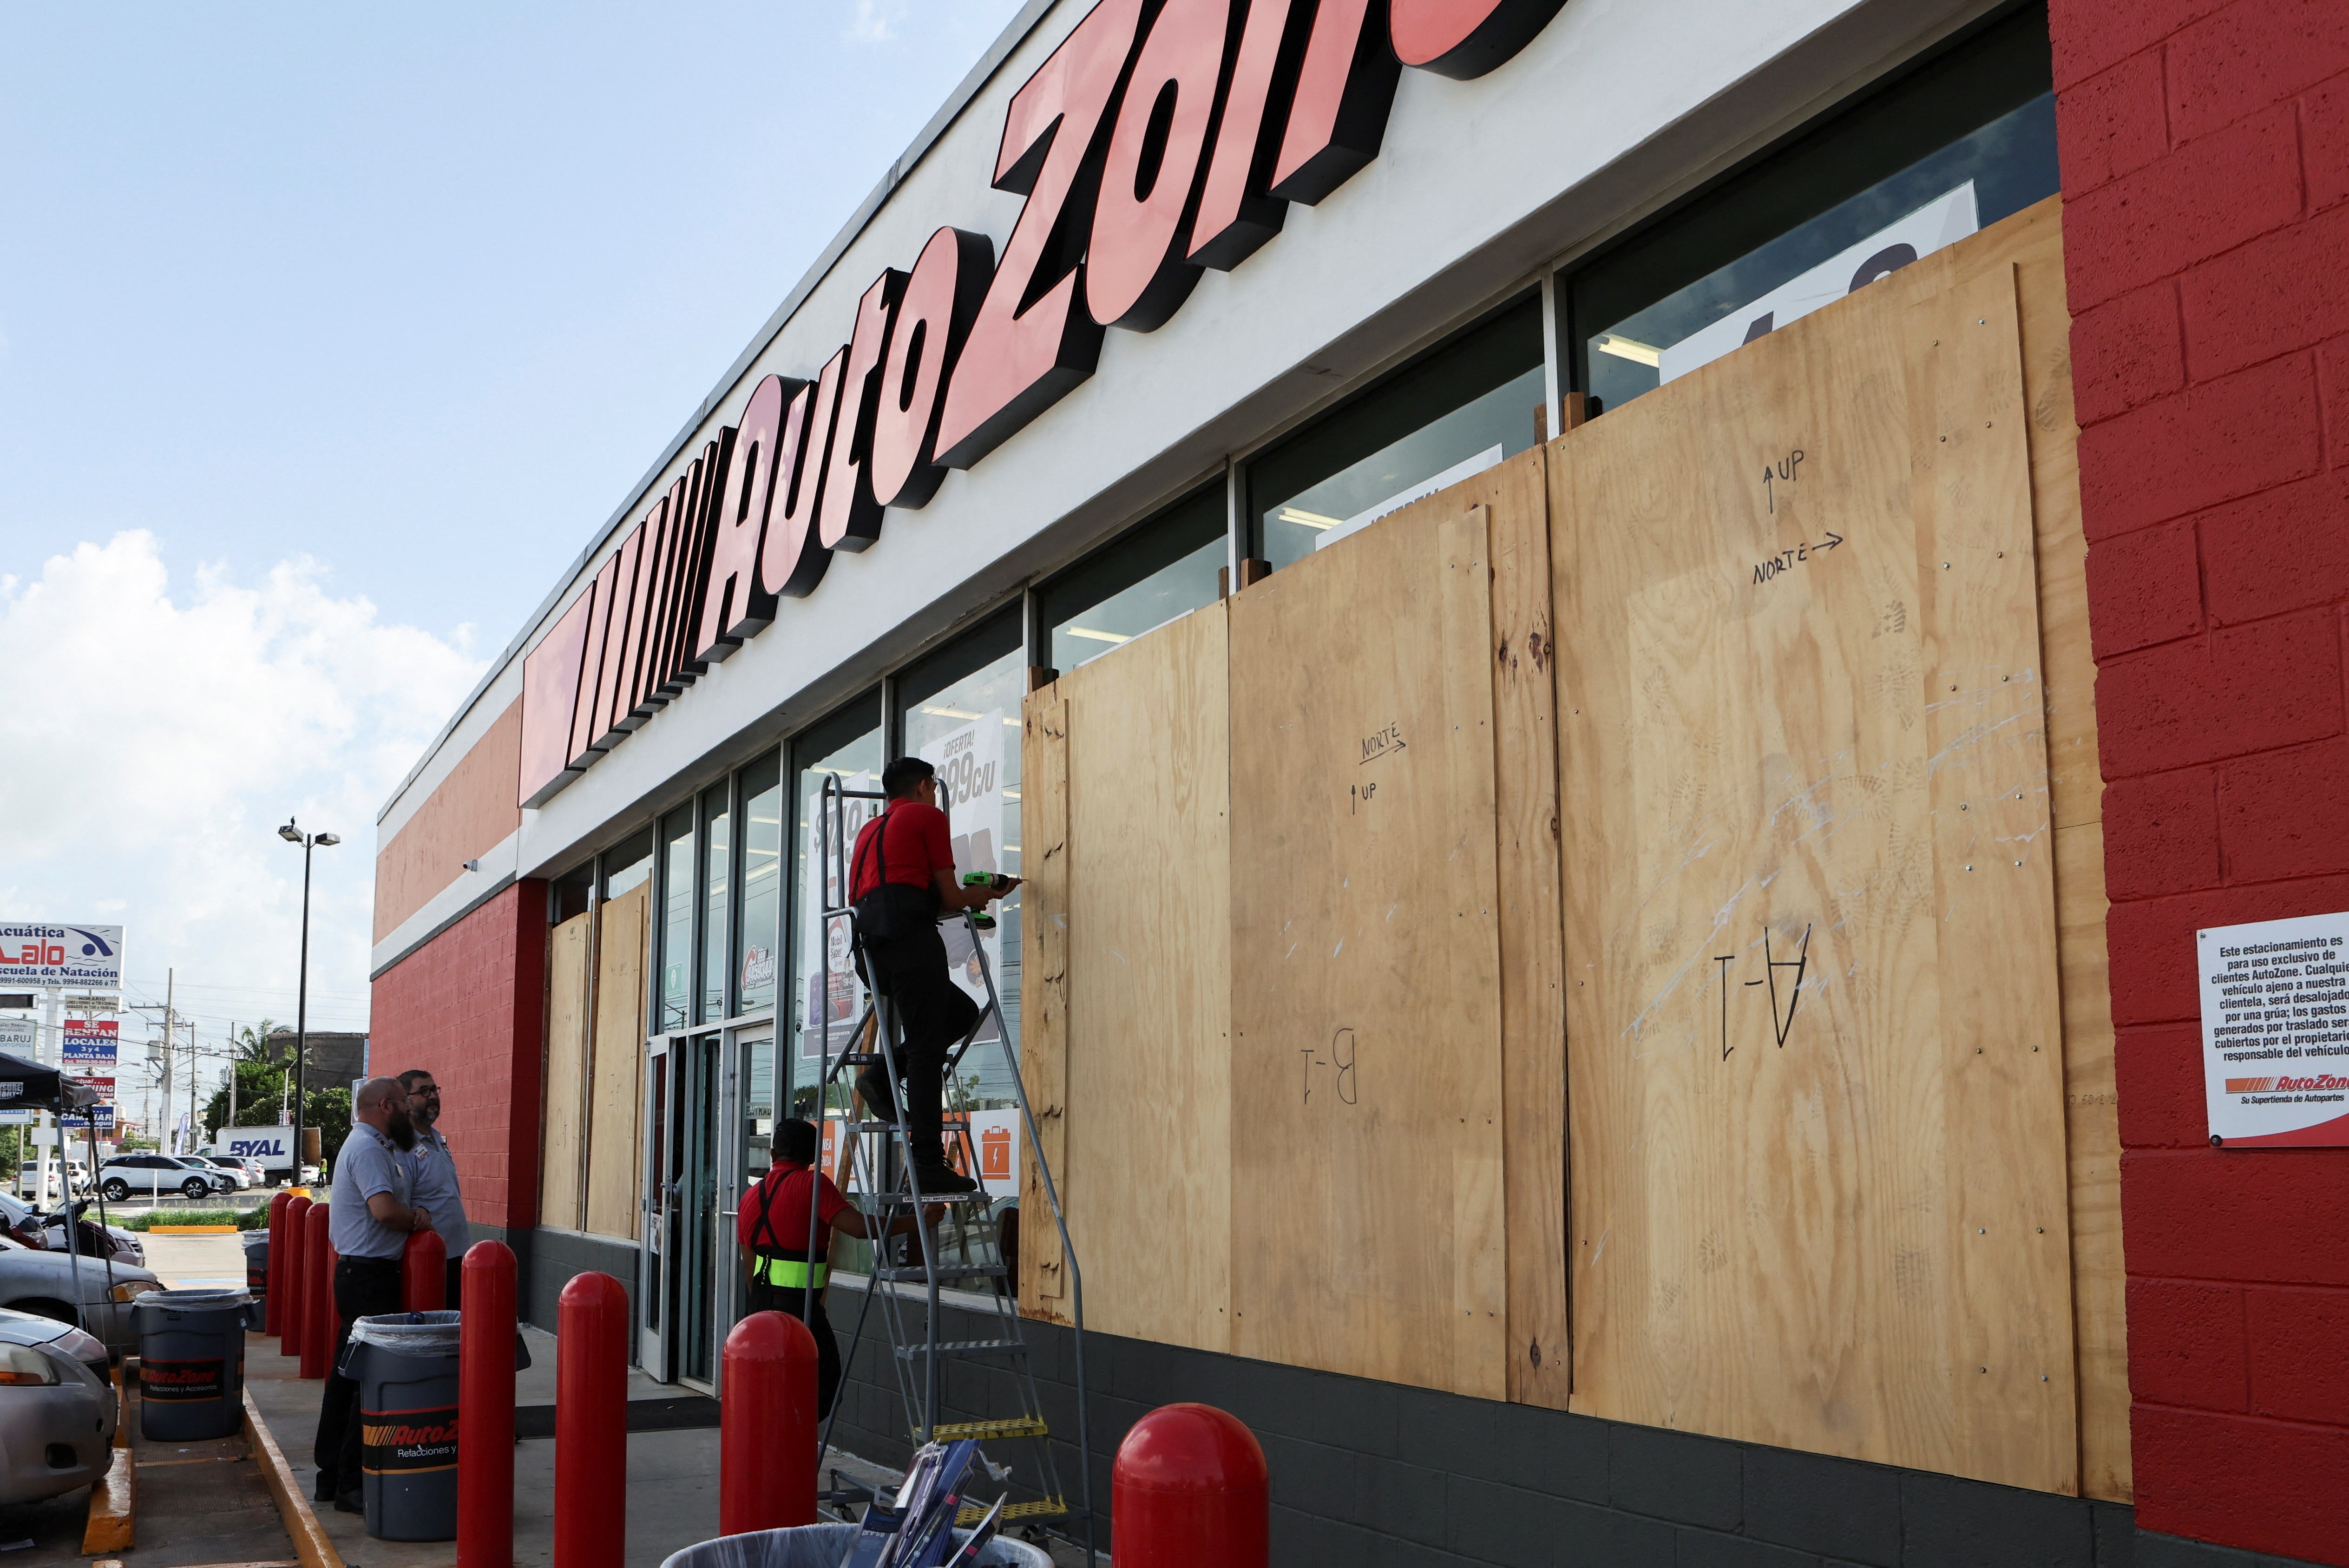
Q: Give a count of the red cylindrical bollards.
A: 9